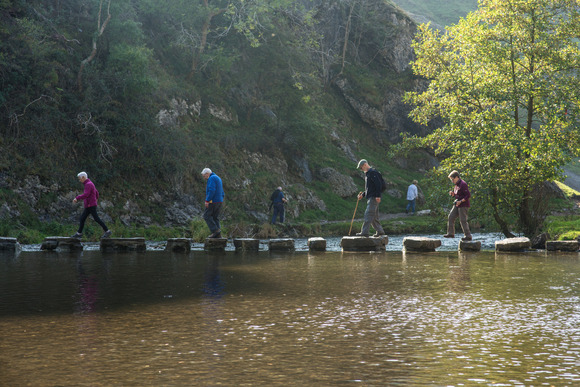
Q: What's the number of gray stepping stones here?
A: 13